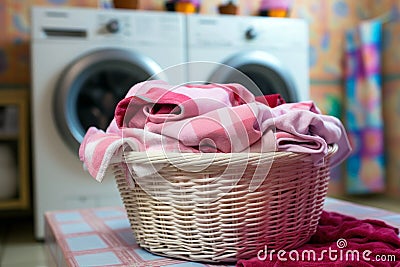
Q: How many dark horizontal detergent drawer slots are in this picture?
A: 1